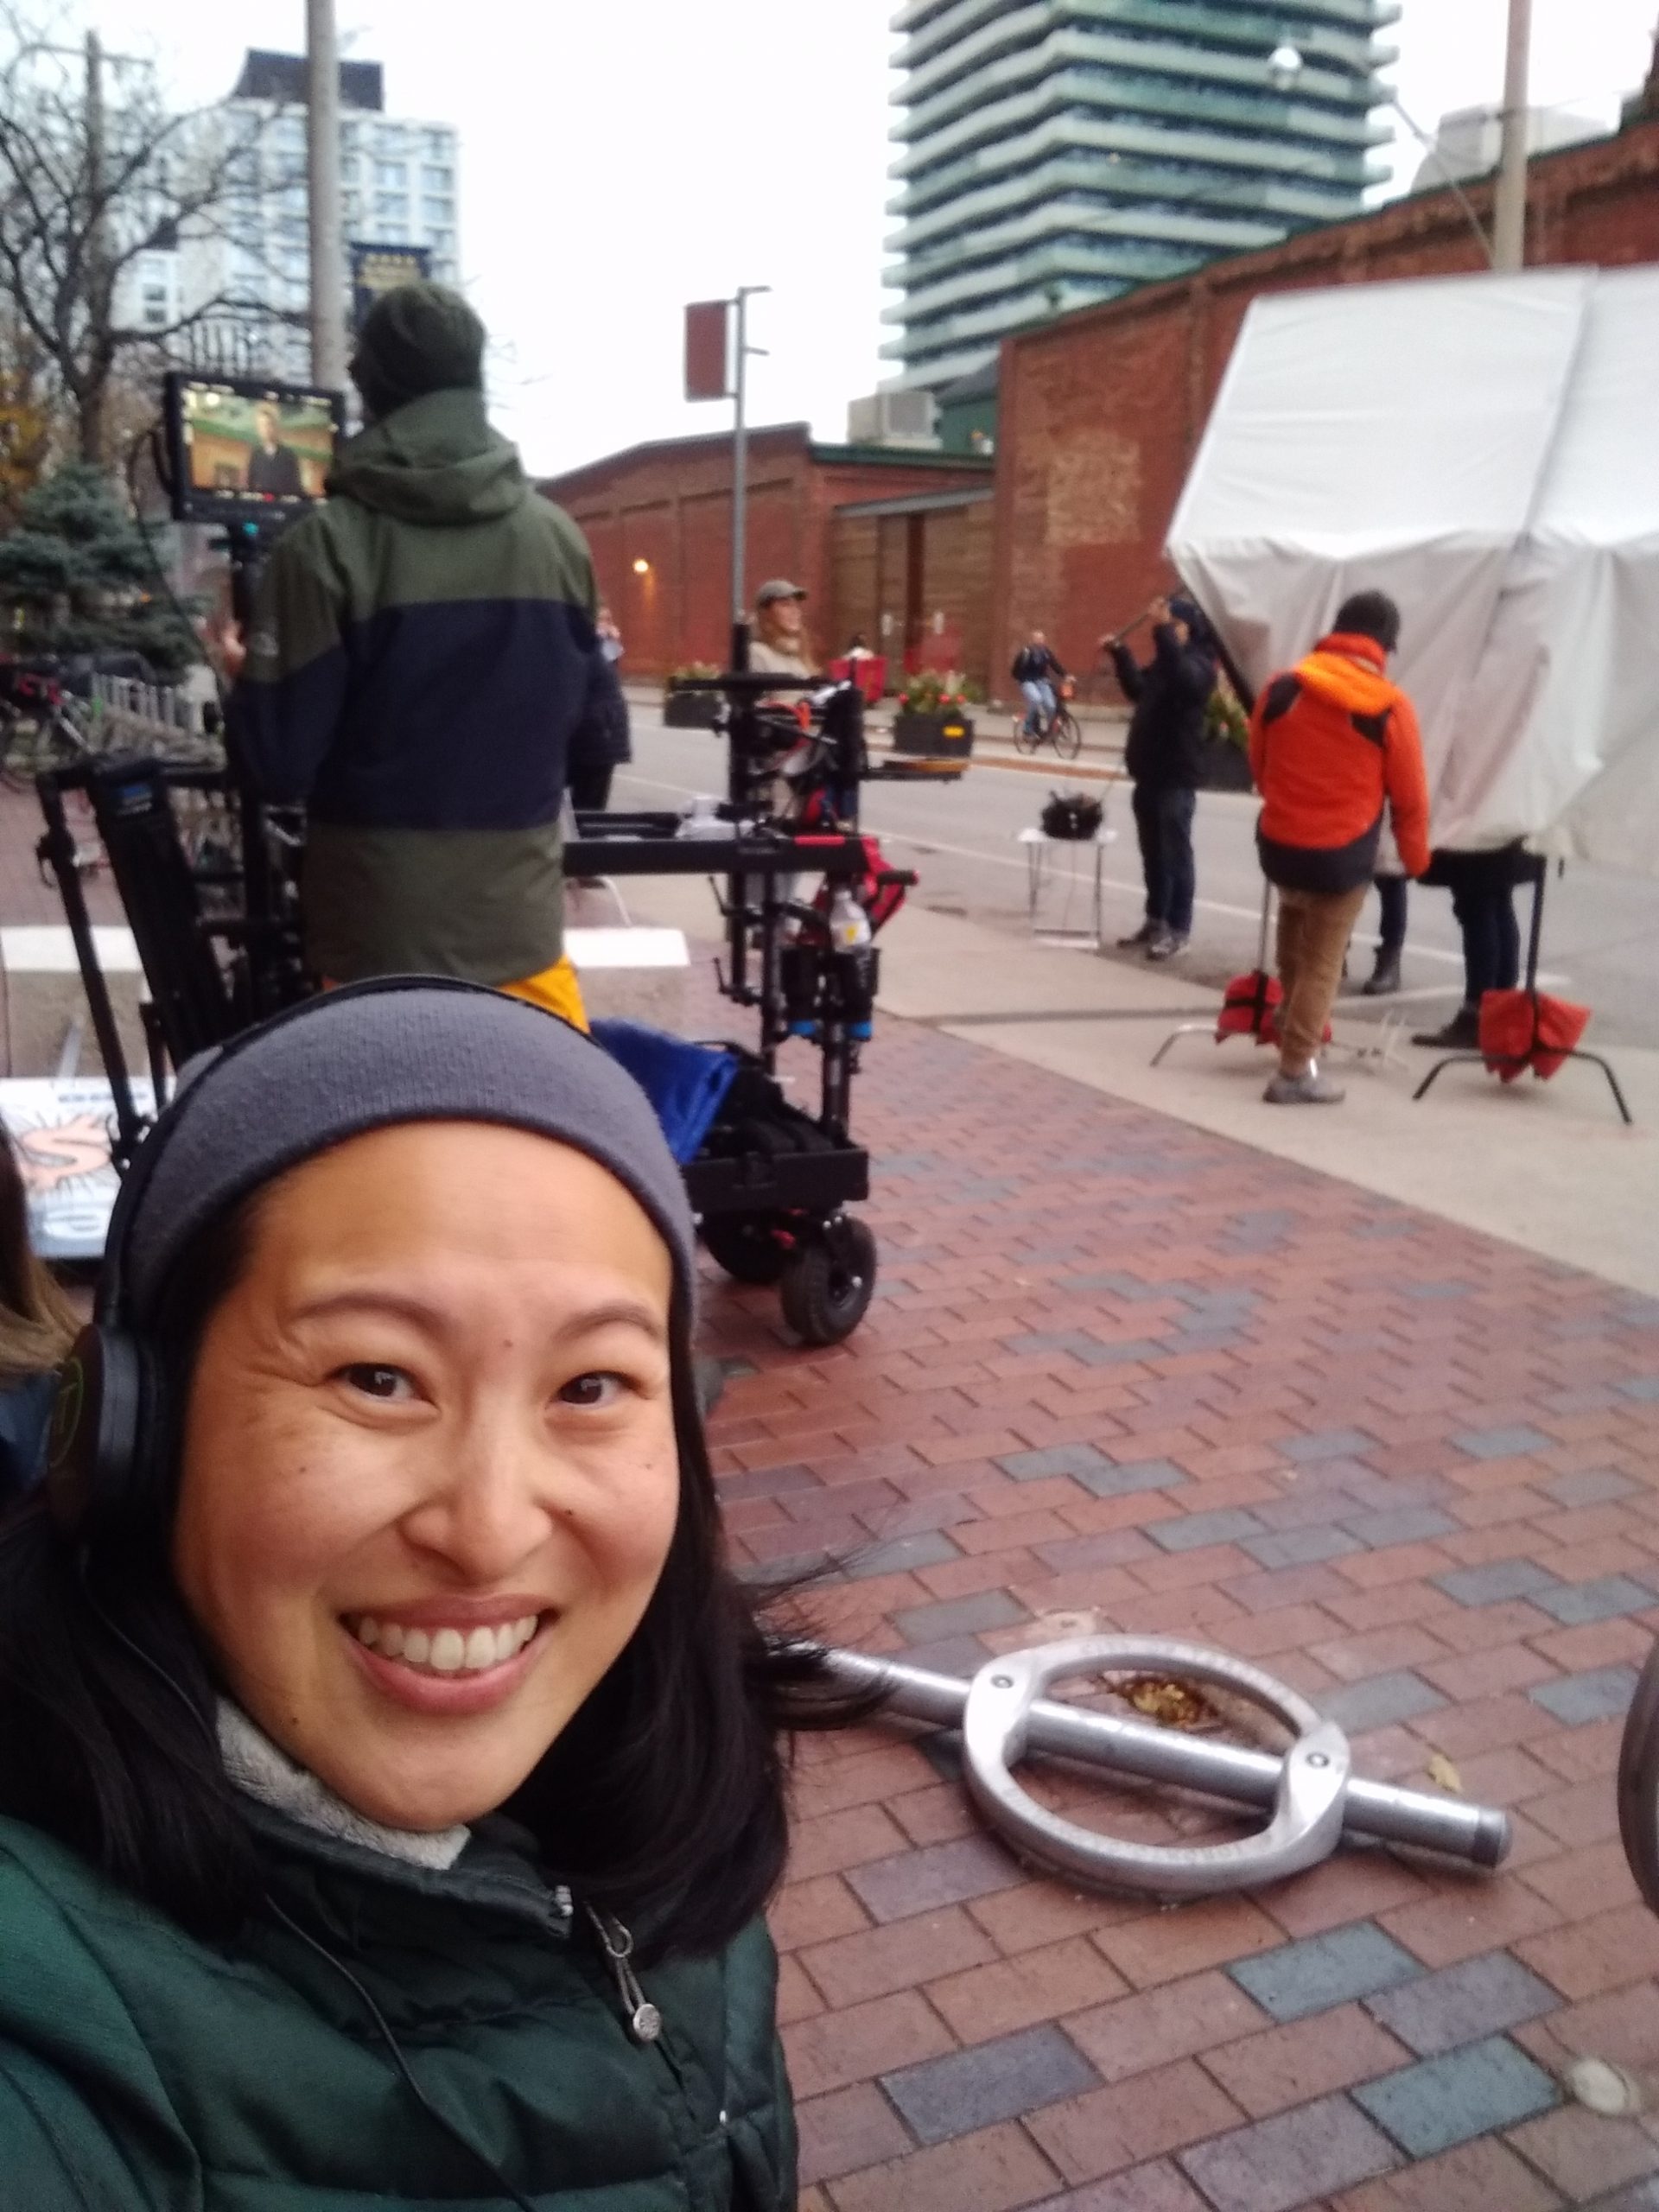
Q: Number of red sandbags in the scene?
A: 2